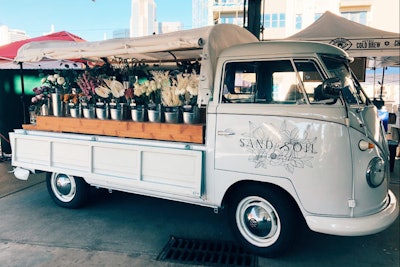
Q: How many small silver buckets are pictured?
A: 8